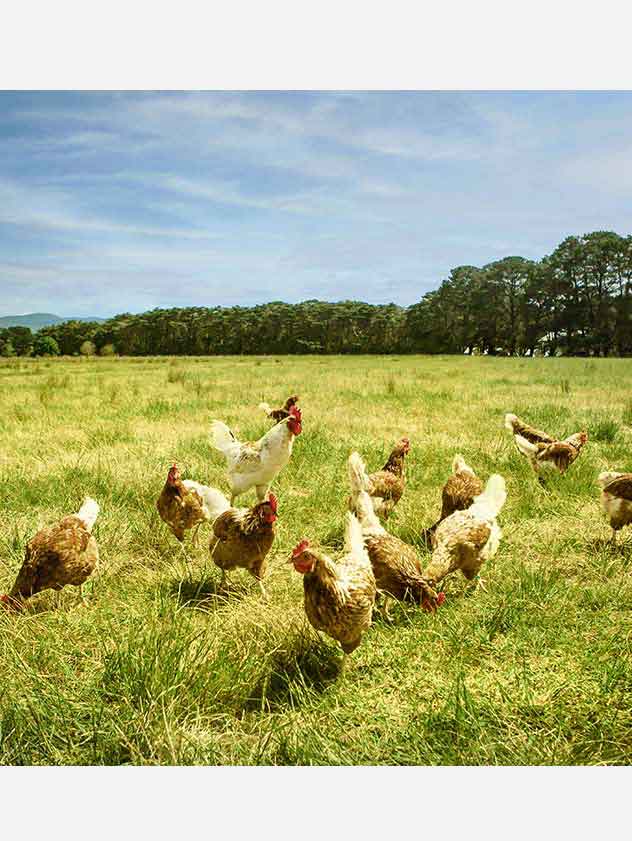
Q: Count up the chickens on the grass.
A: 13